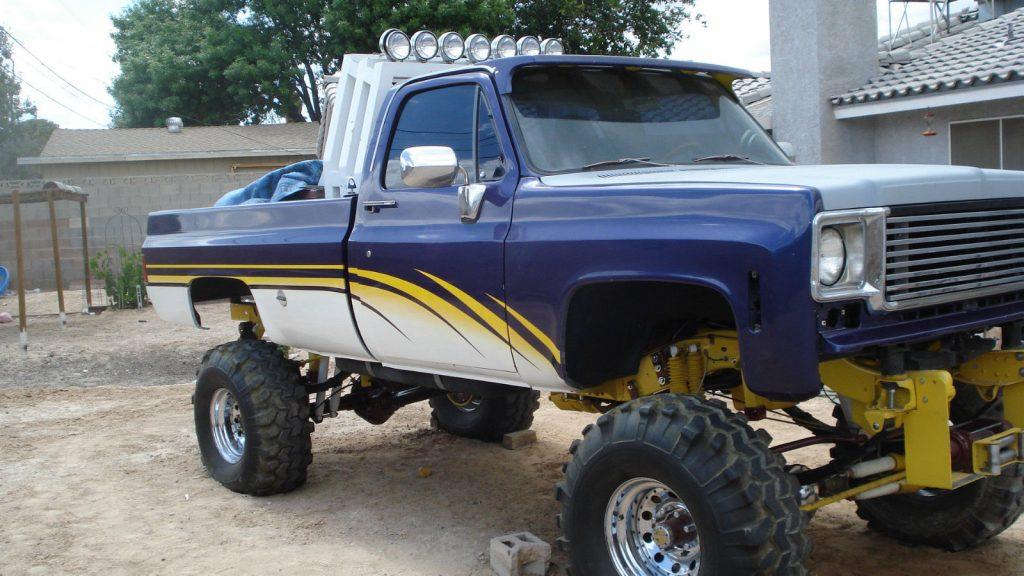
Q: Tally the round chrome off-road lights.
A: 7